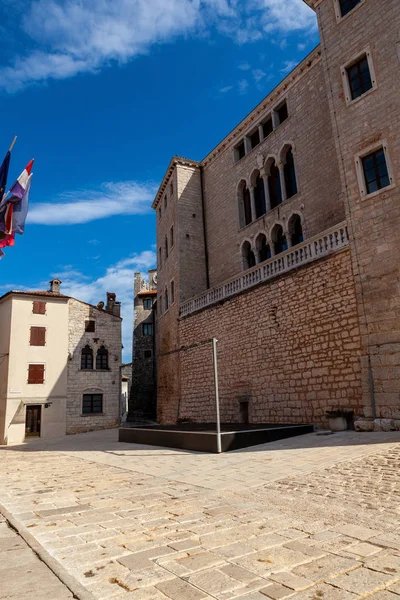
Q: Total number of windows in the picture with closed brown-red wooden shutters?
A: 3